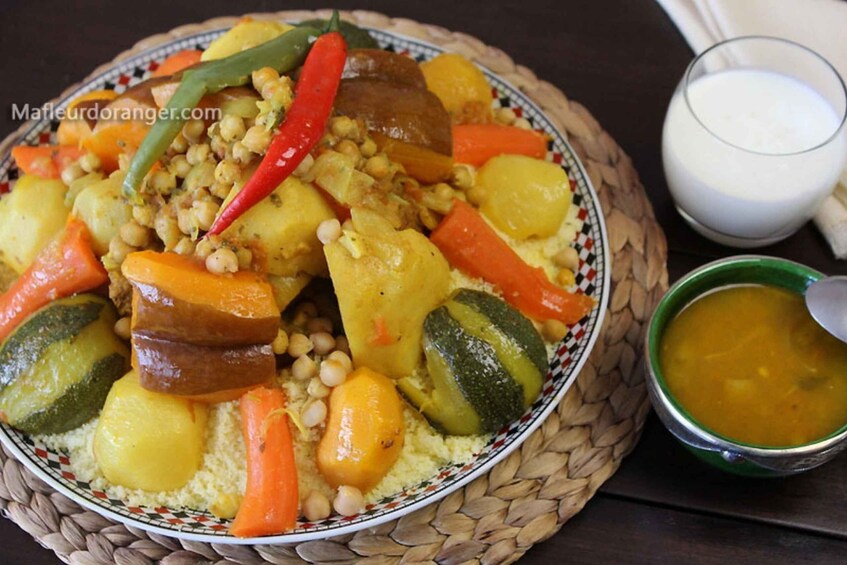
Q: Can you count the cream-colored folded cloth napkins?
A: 1